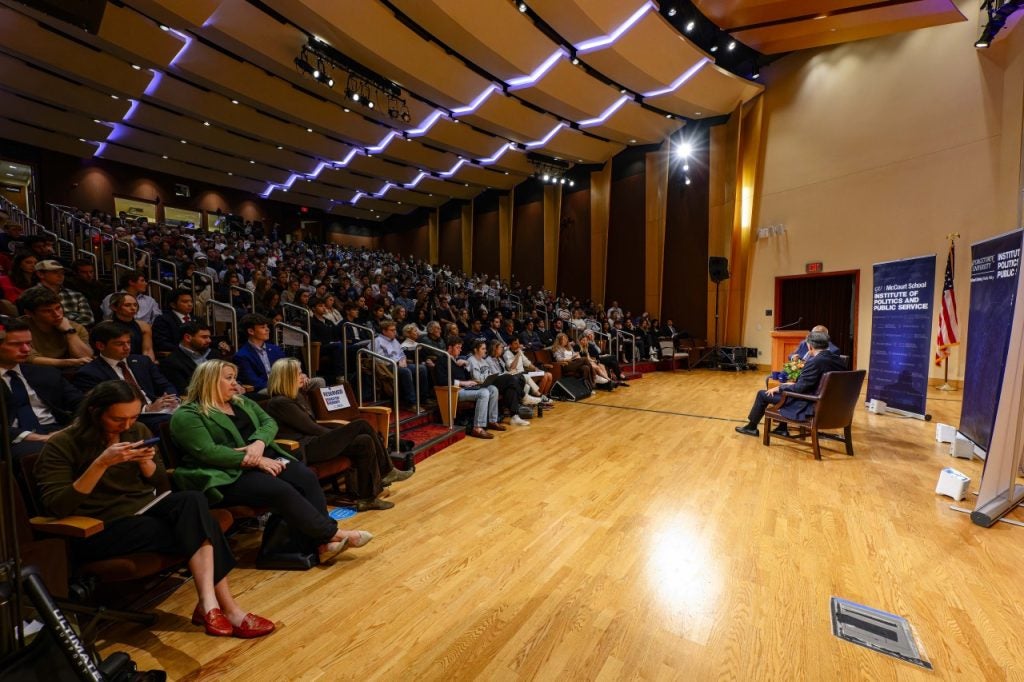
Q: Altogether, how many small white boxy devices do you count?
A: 4